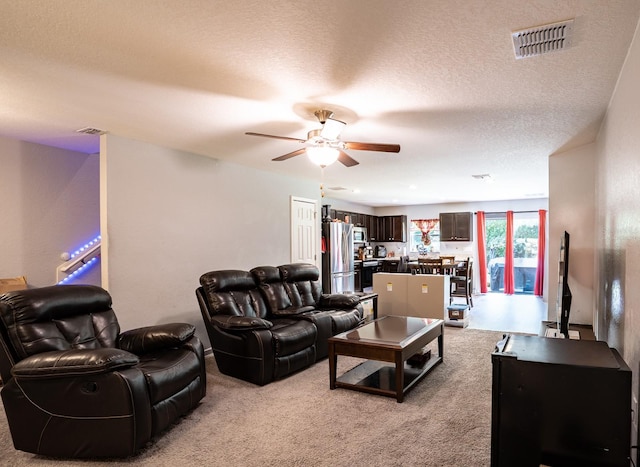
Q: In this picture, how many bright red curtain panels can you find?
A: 3